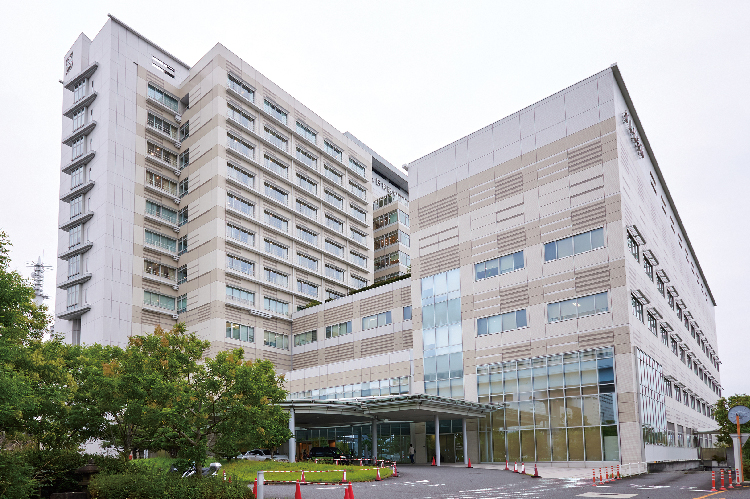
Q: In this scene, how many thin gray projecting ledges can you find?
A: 9